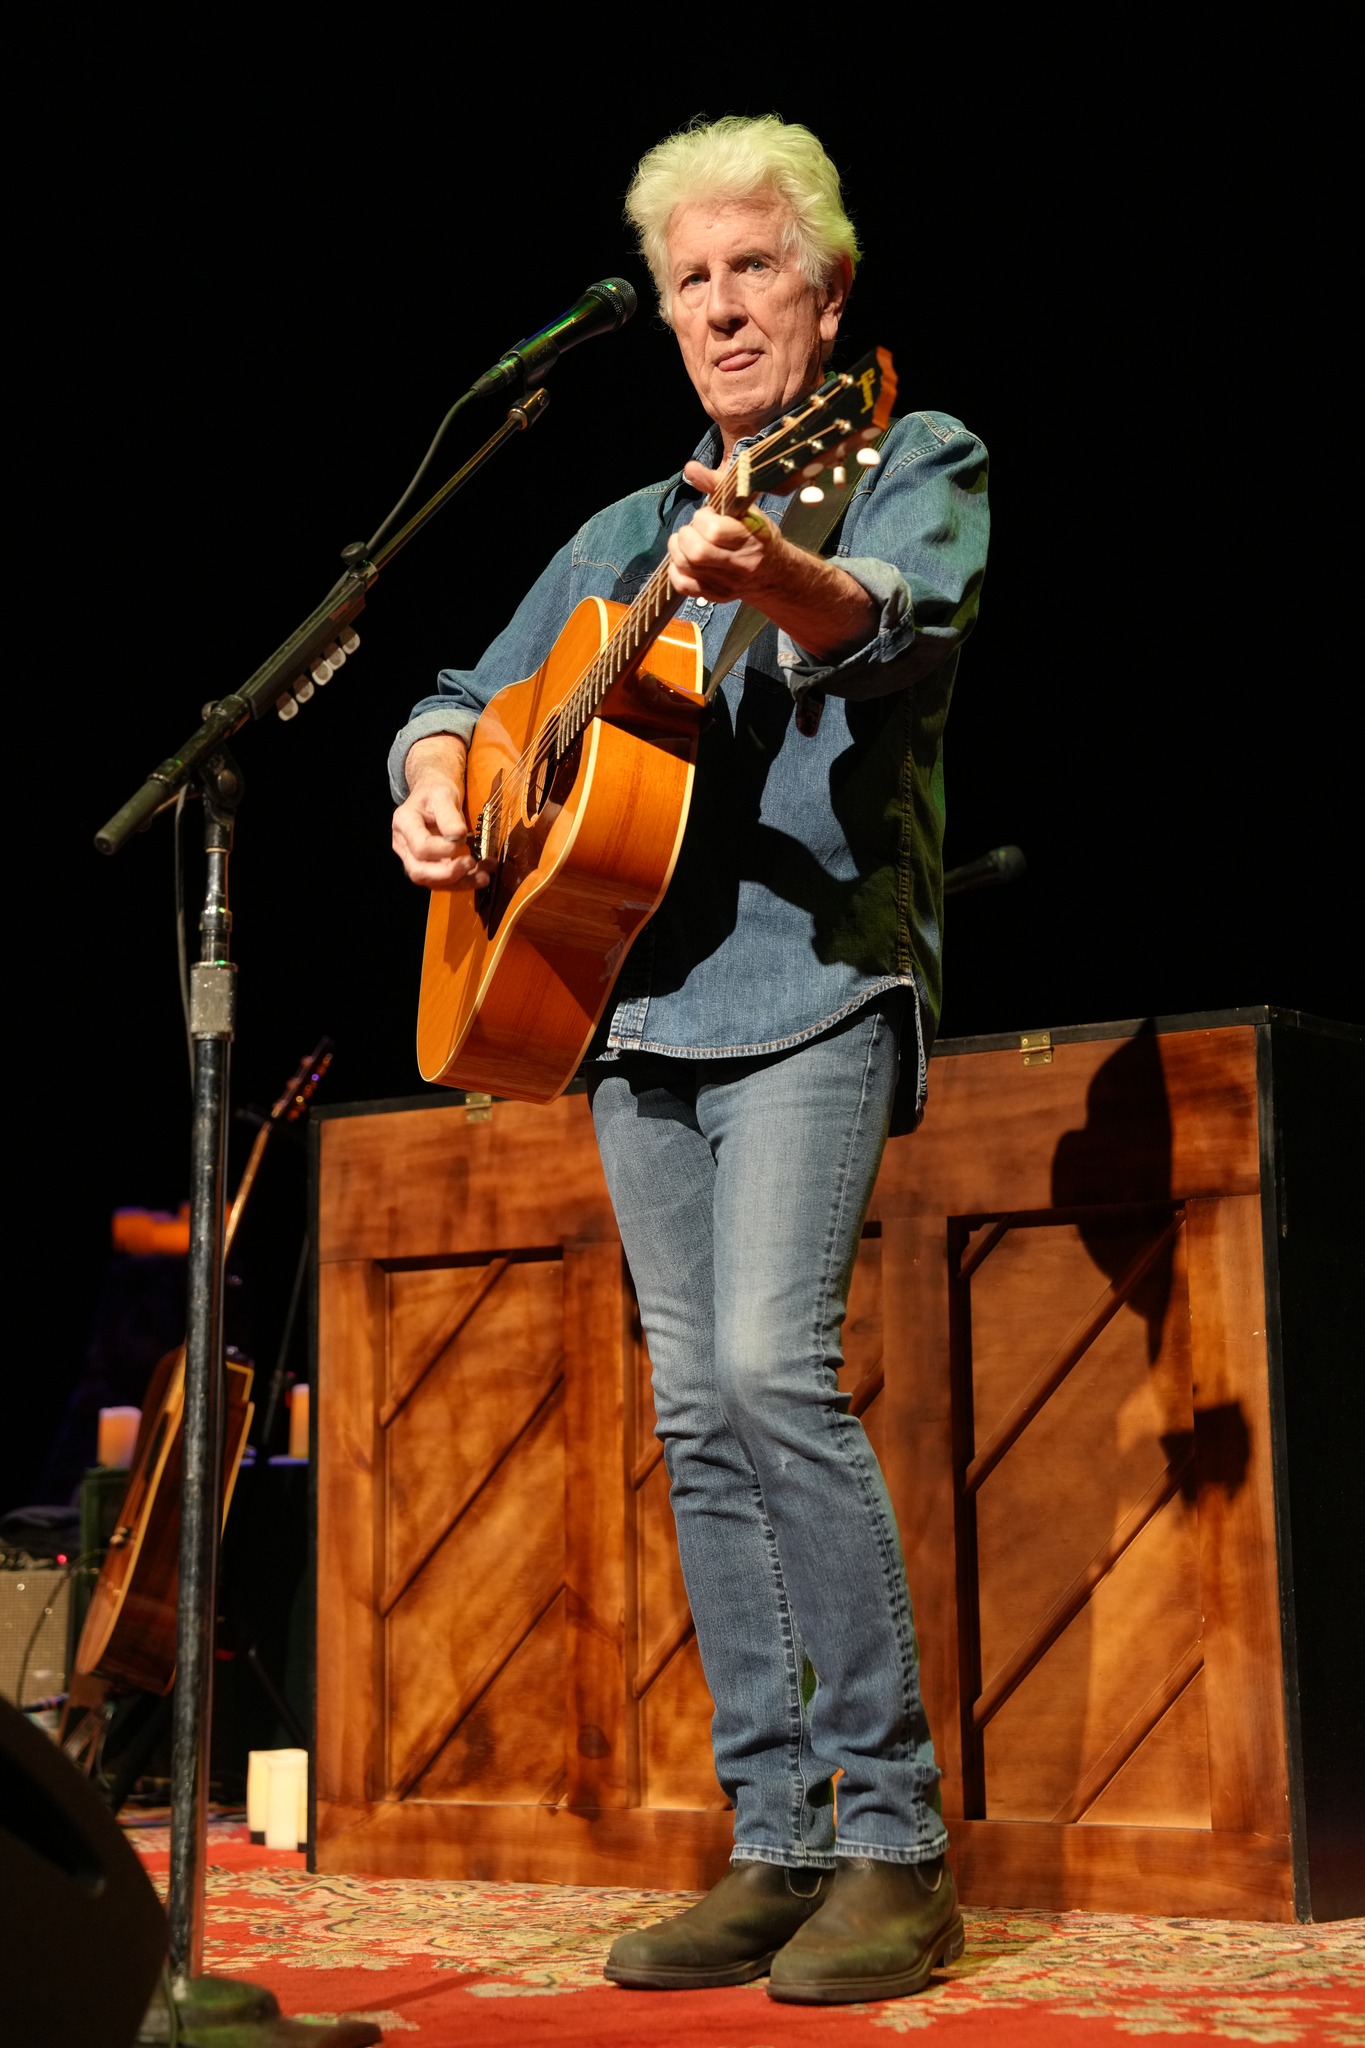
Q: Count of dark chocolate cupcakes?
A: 0